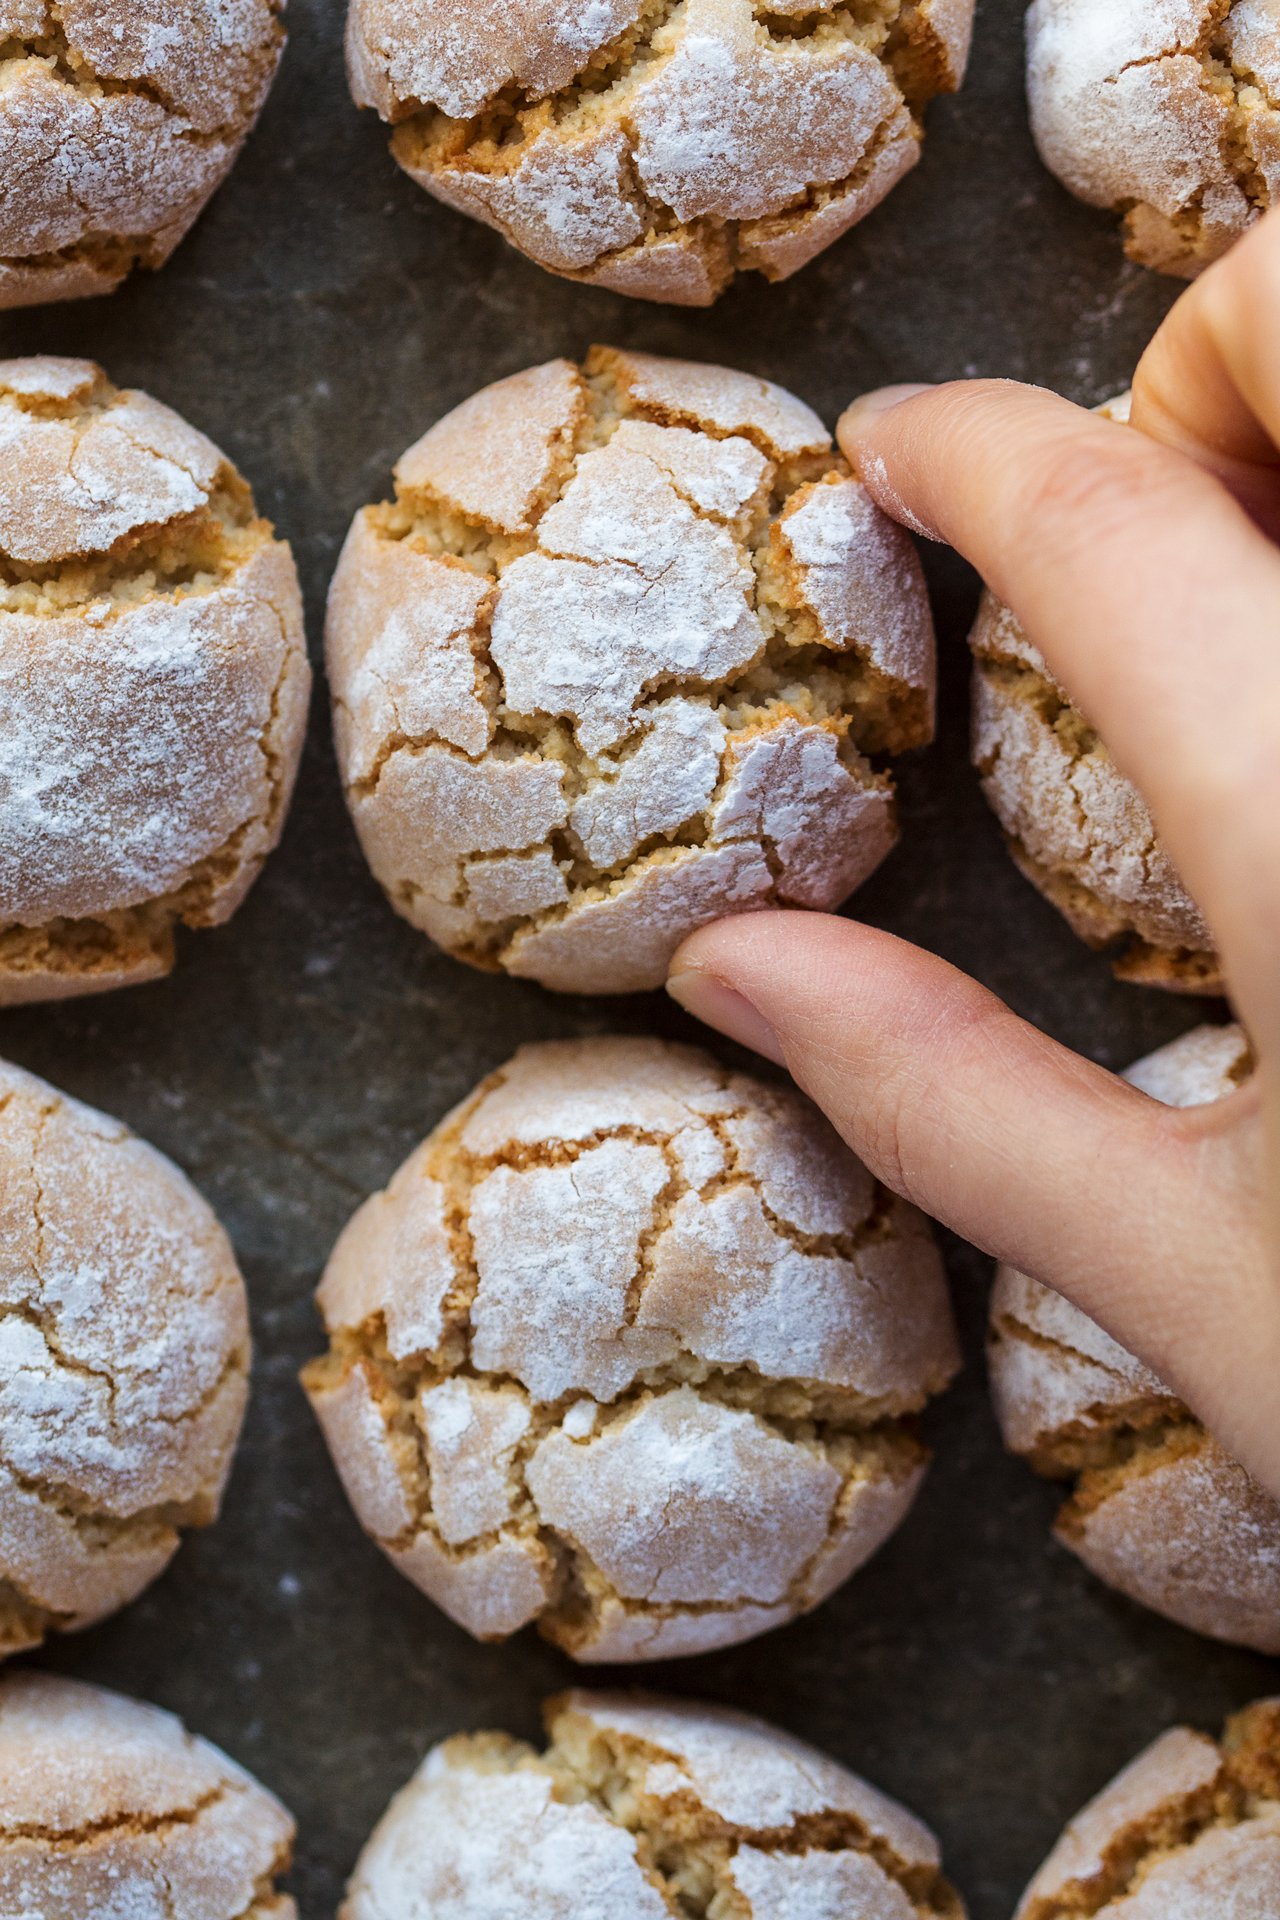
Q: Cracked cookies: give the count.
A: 12